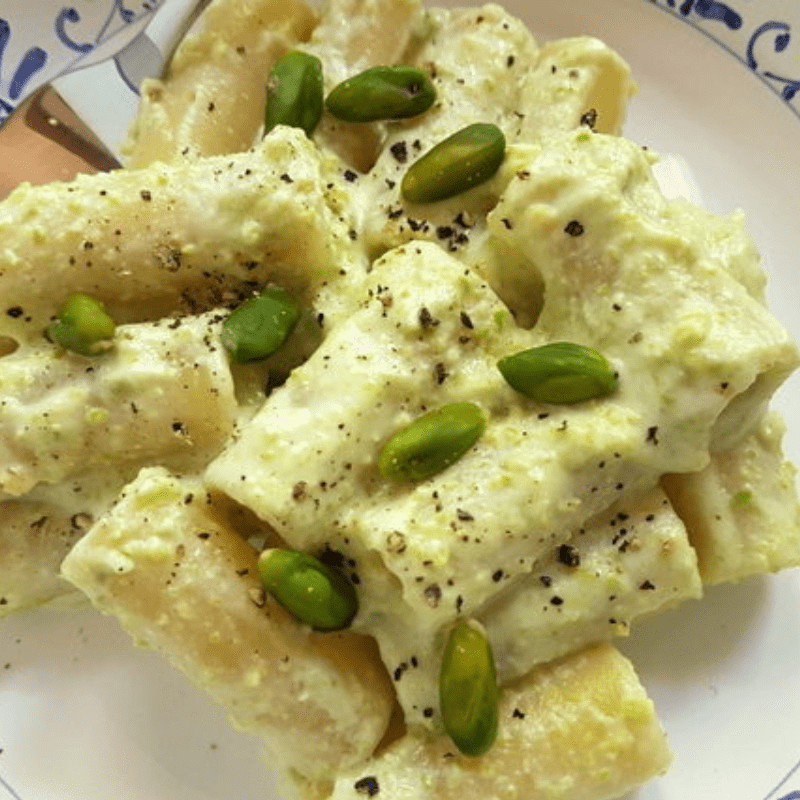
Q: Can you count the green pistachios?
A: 9